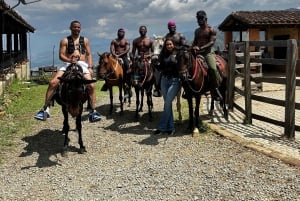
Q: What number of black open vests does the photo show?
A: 1